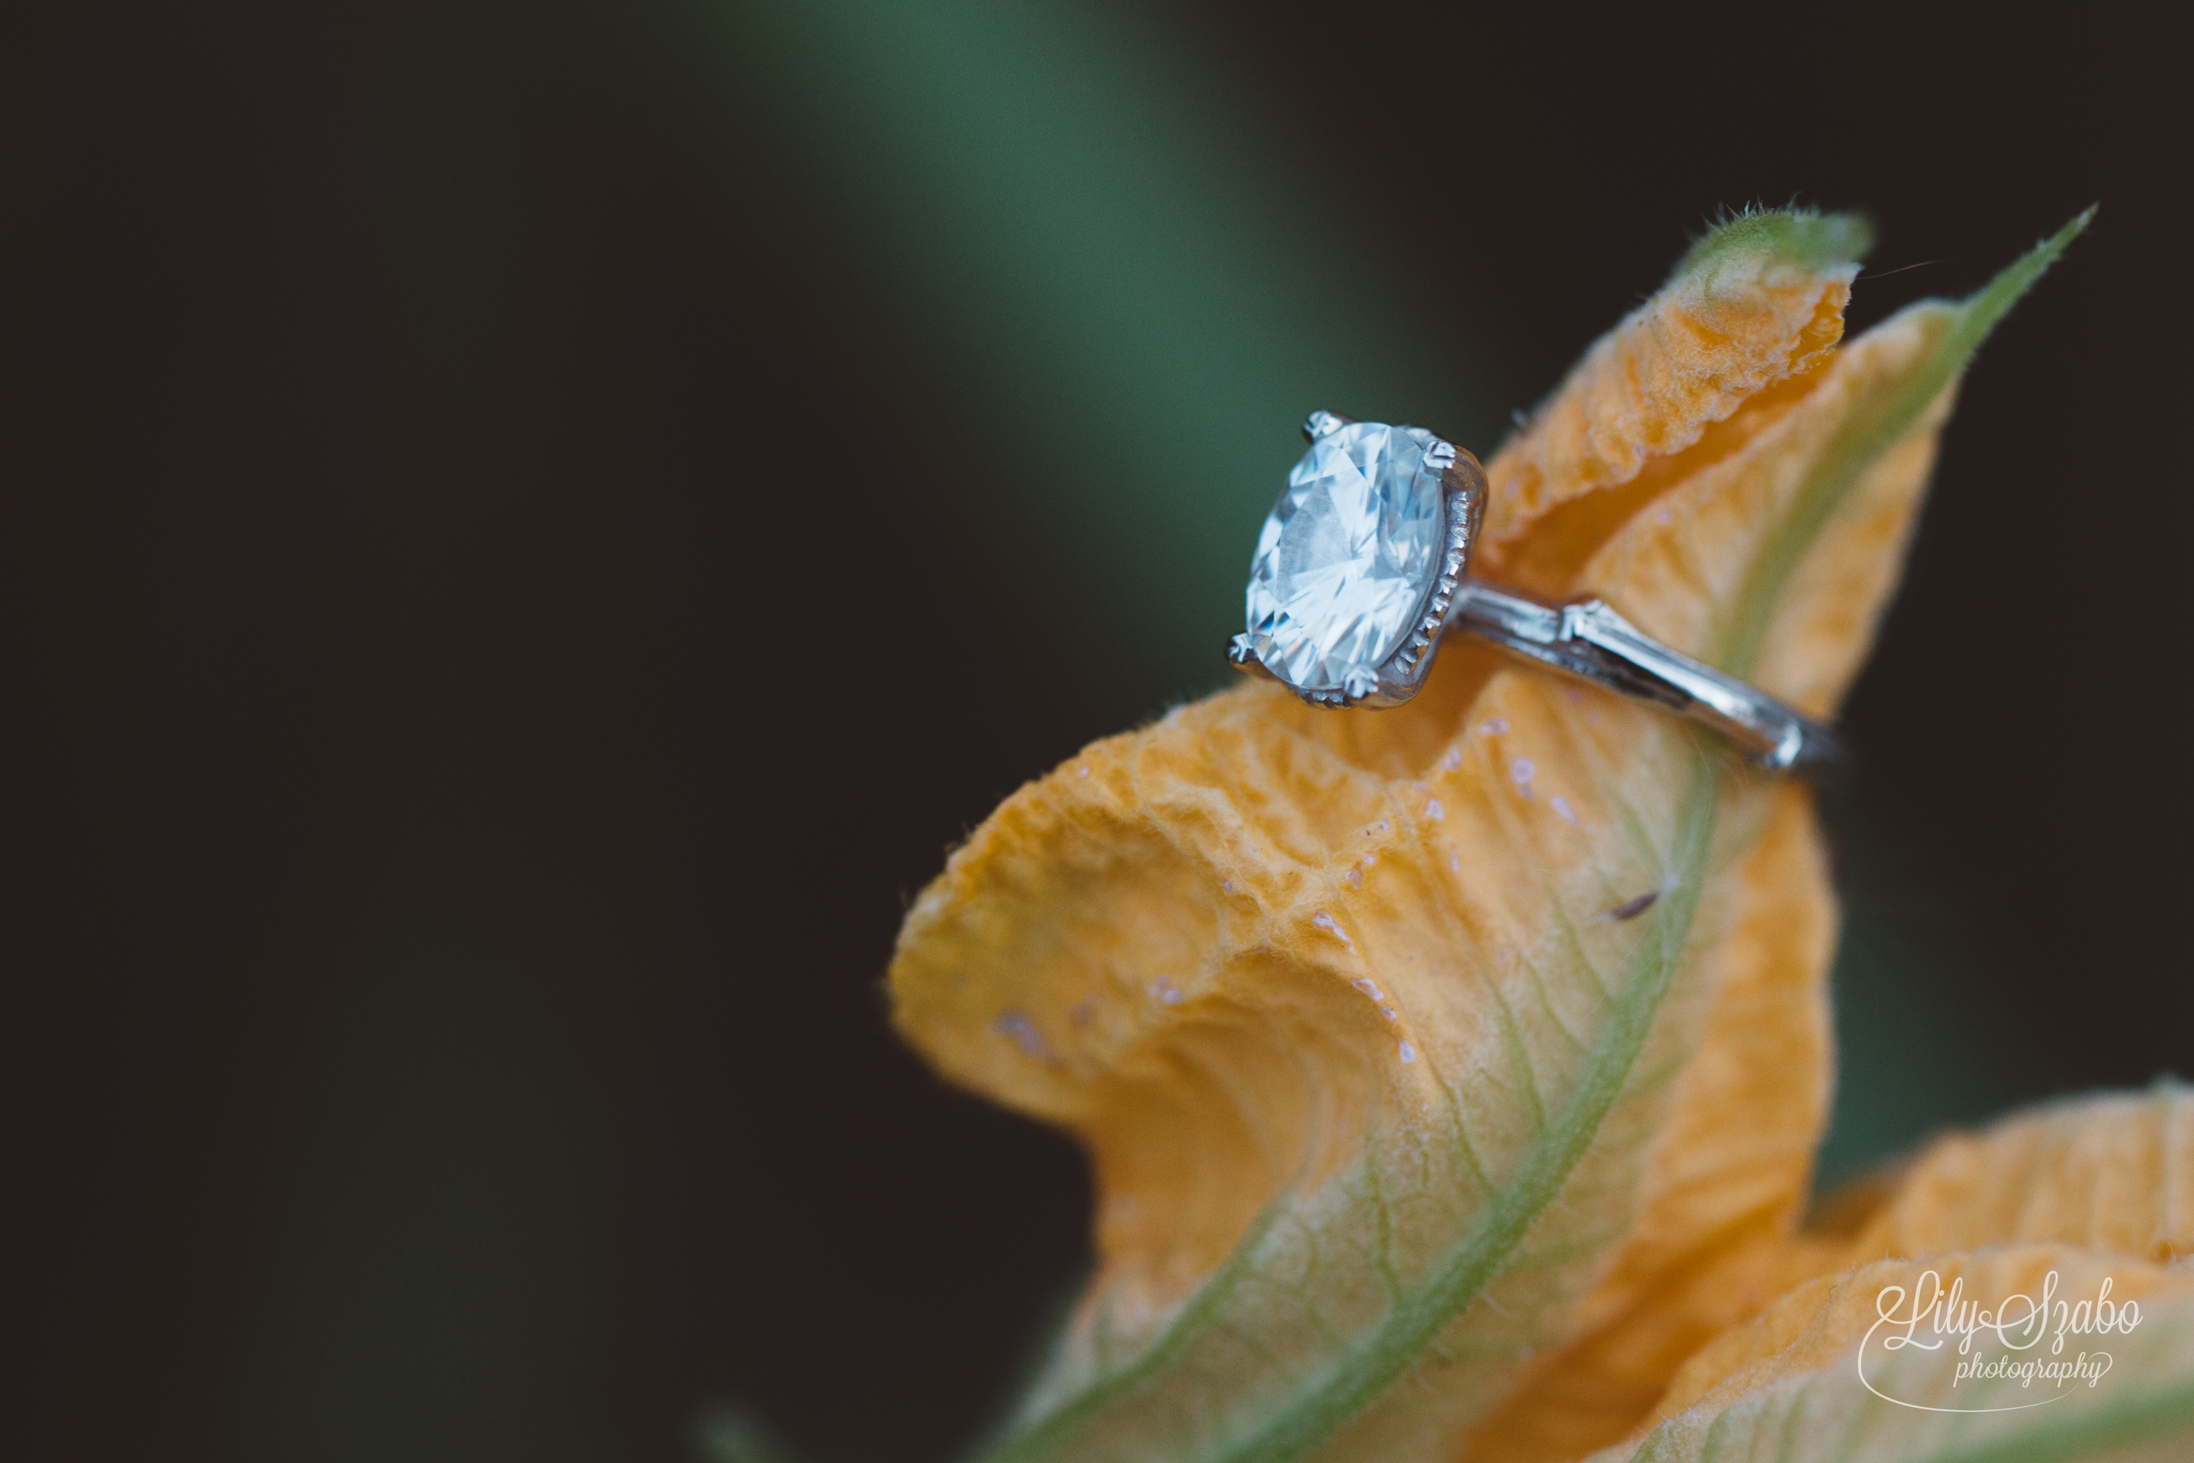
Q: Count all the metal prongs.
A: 4